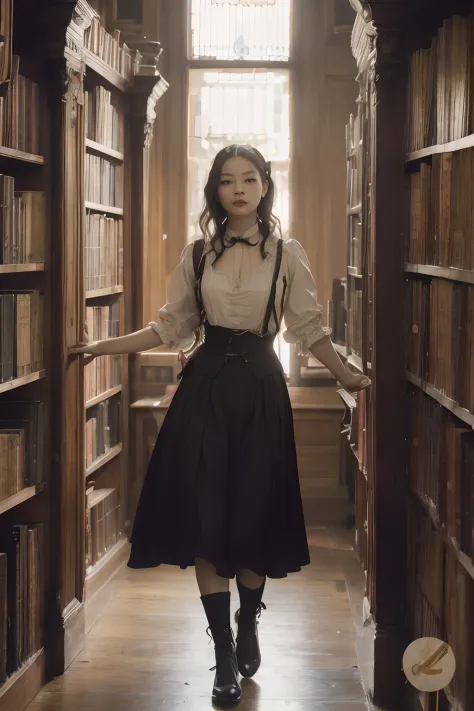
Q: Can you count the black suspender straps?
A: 2